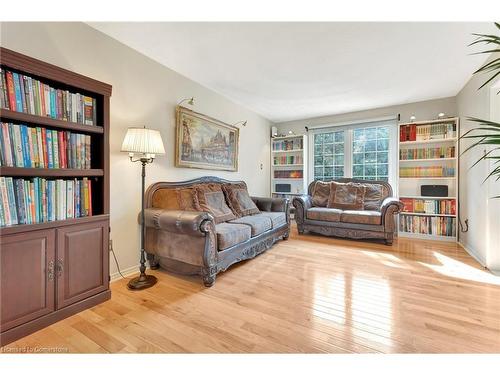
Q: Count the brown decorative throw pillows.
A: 3